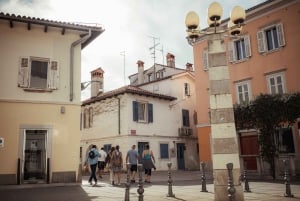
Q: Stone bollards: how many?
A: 7